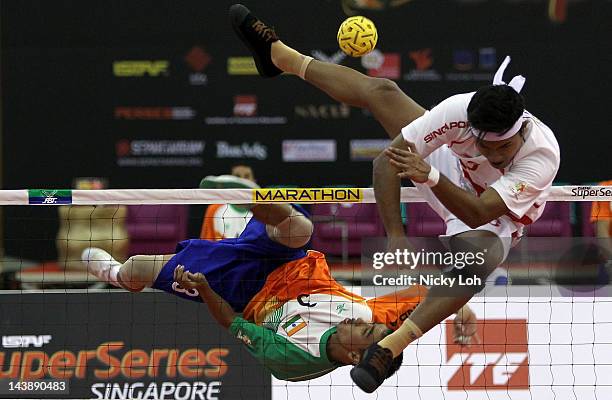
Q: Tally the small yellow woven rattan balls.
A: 1